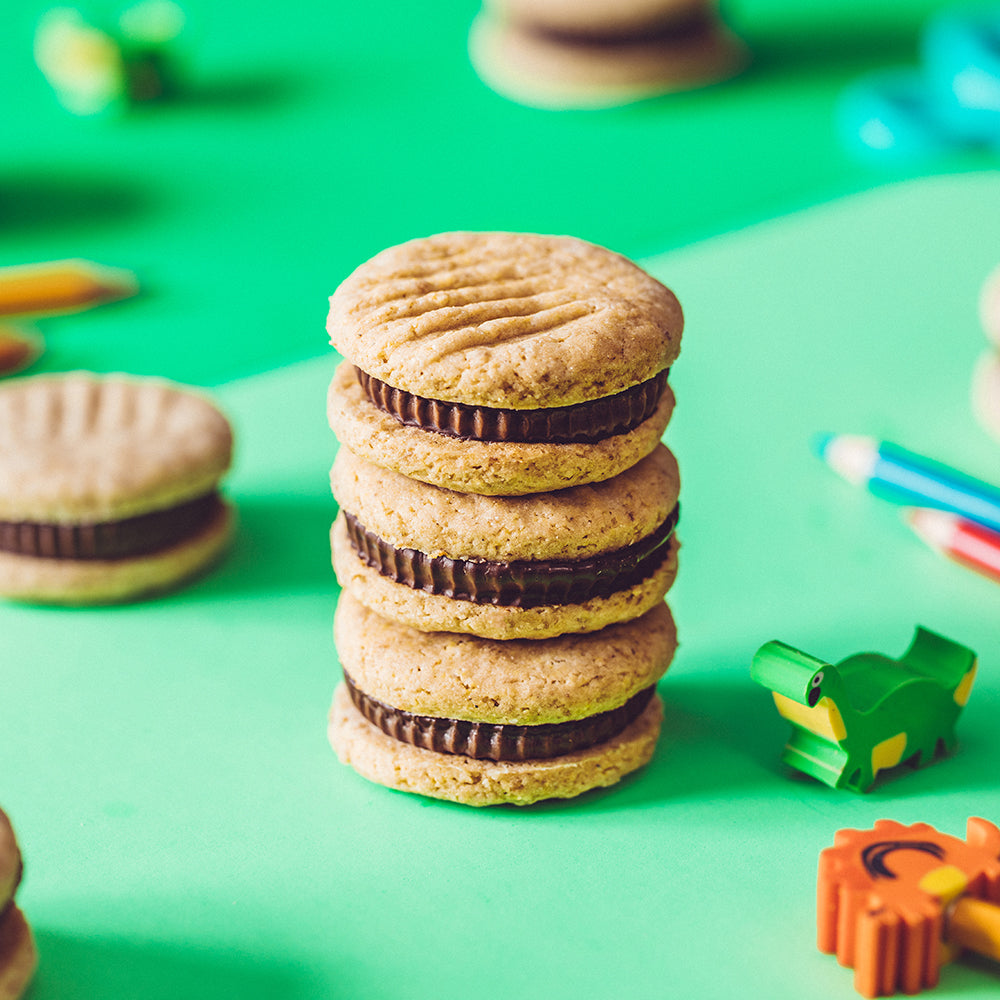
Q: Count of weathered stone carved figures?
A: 0